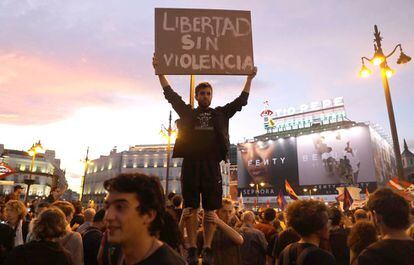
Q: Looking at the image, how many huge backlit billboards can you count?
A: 2